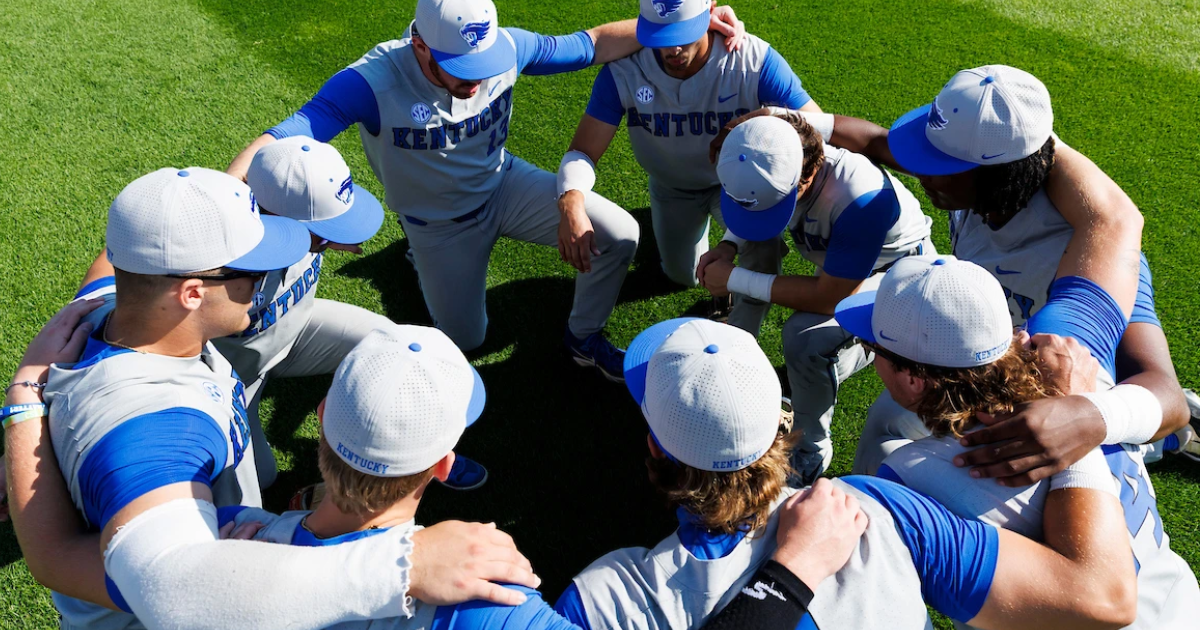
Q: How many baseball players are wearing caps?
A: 9